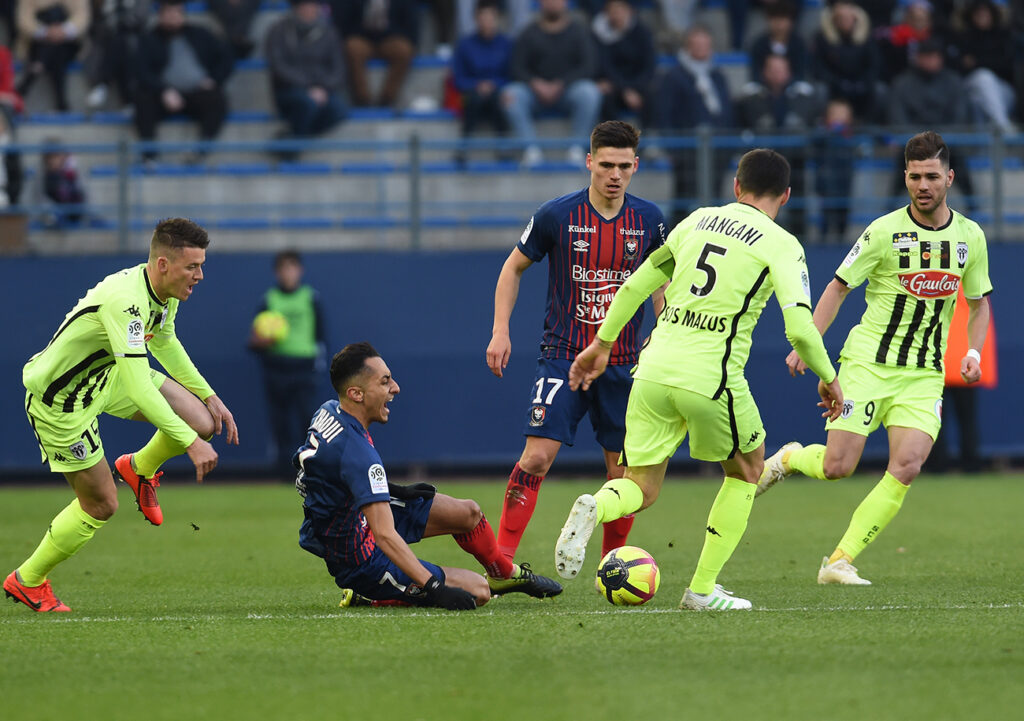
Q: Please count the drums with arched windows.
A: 0